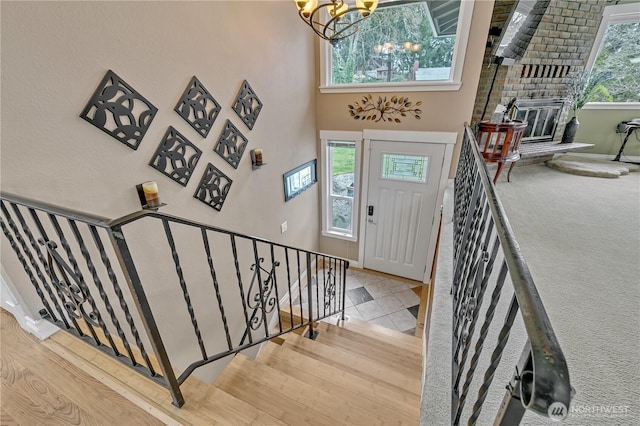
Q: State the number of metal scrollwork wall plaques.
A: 6